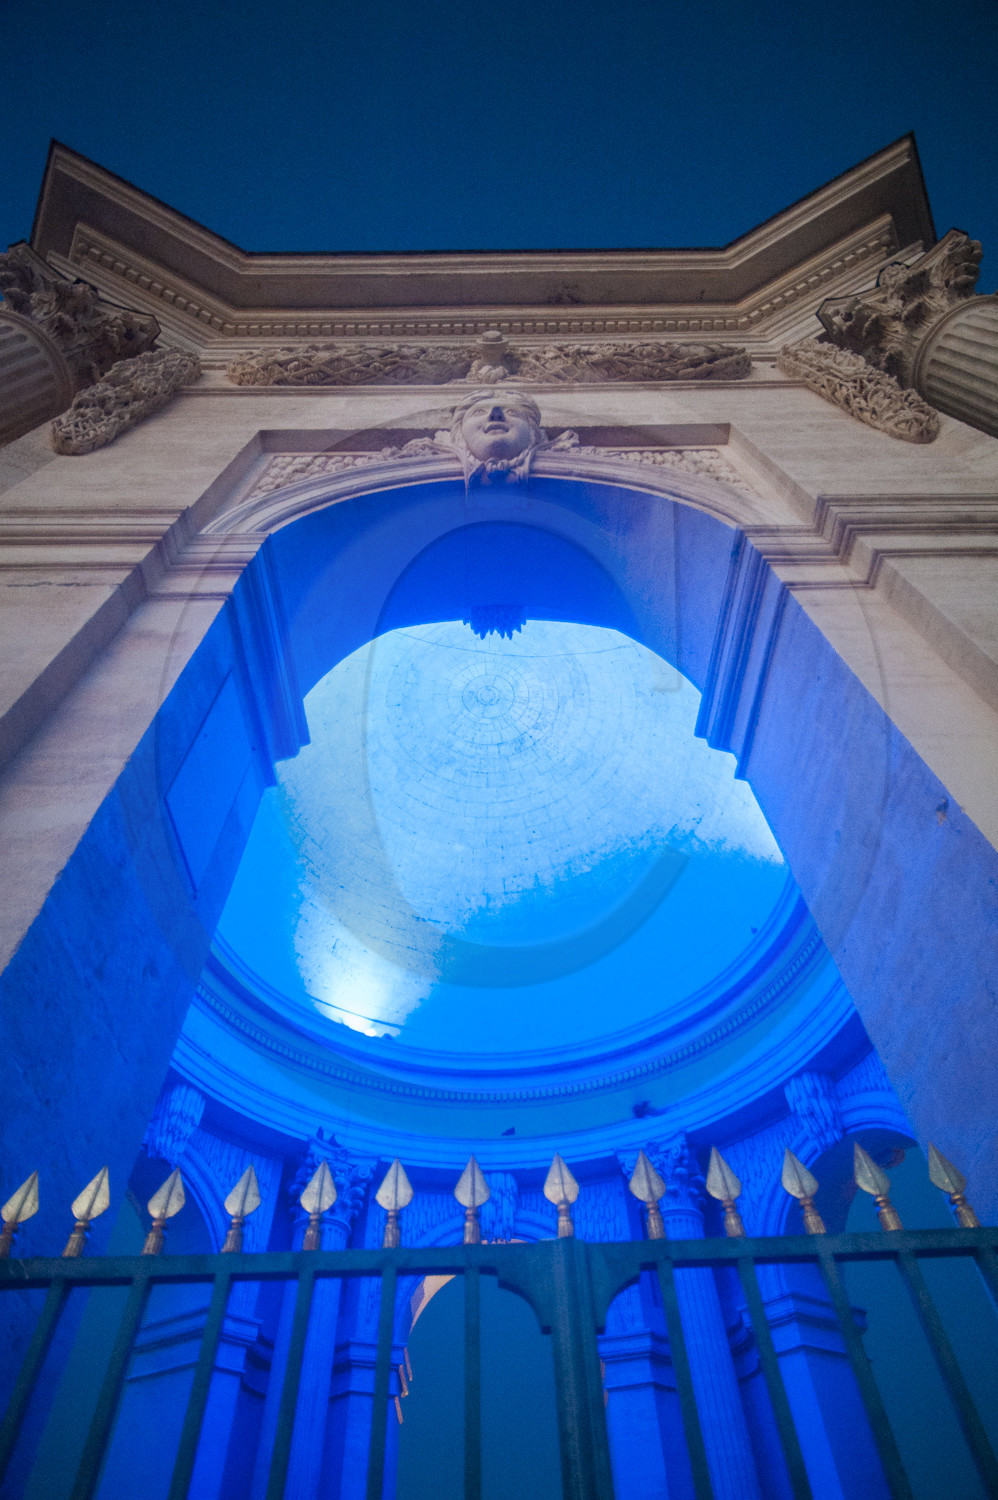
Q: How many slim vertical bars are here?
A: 11